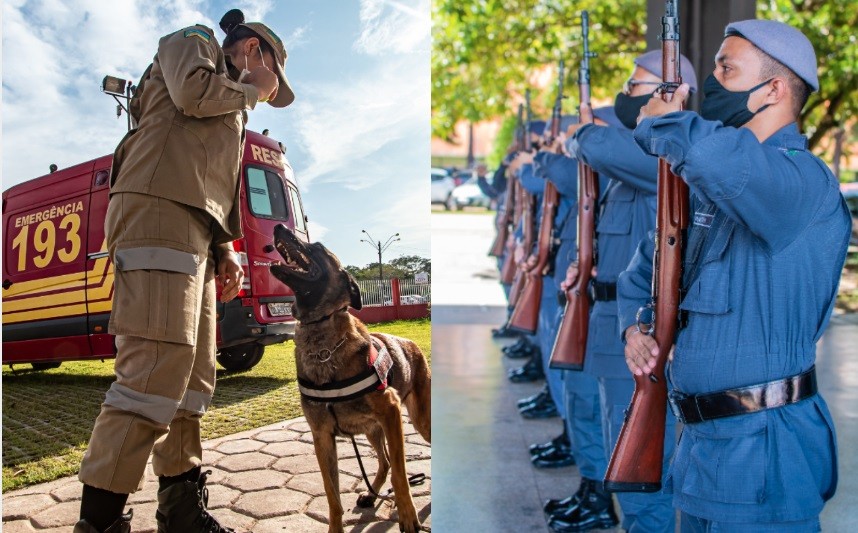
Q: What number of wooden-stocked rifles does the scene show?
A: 6